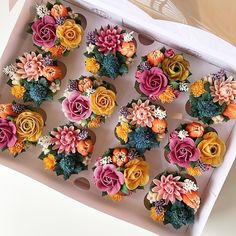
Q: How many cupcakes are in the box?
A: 12